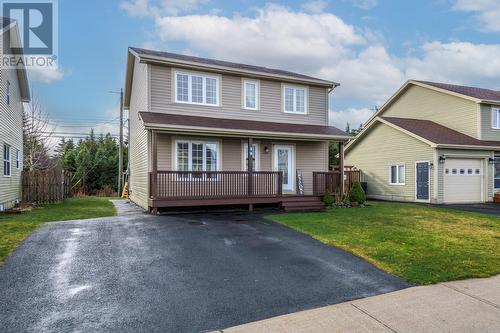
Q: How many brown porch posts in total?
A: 3